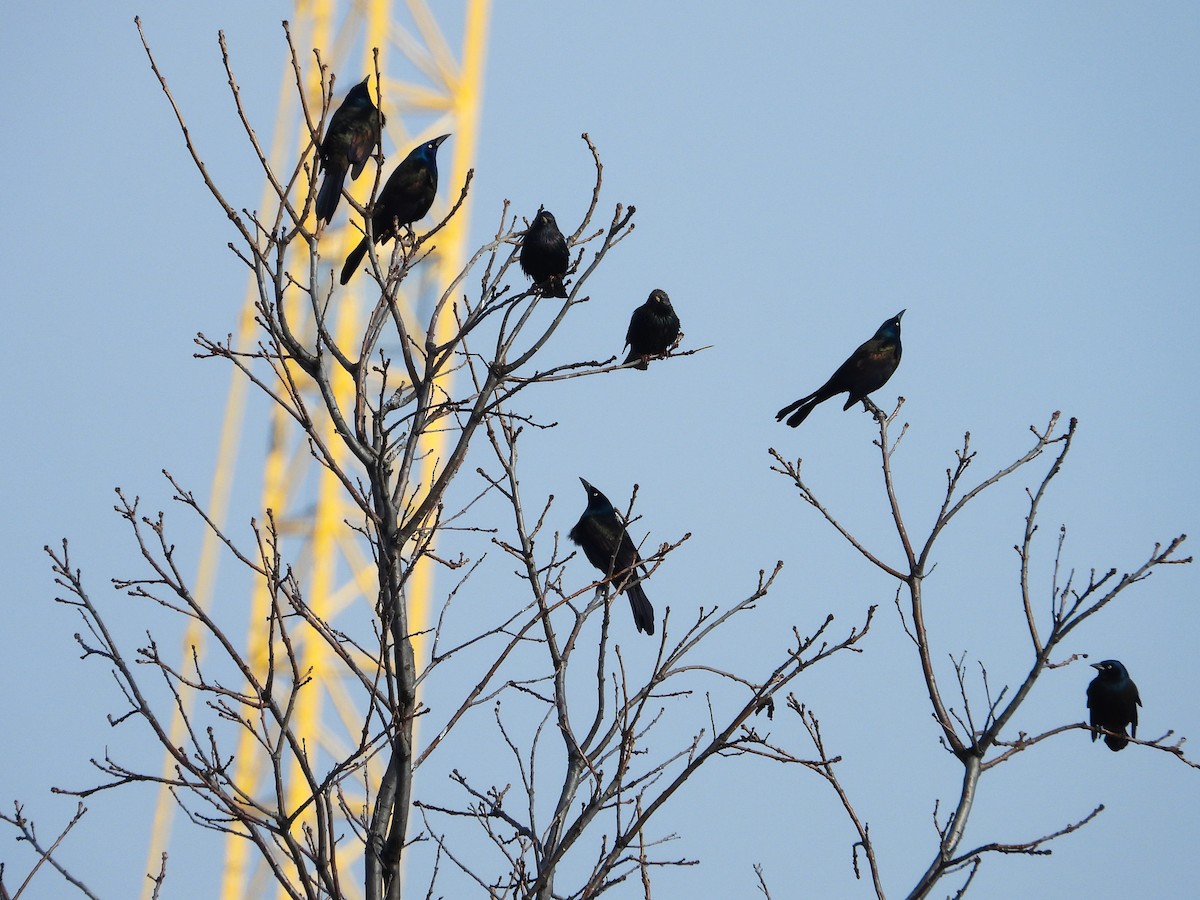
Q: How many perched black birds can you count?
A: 7